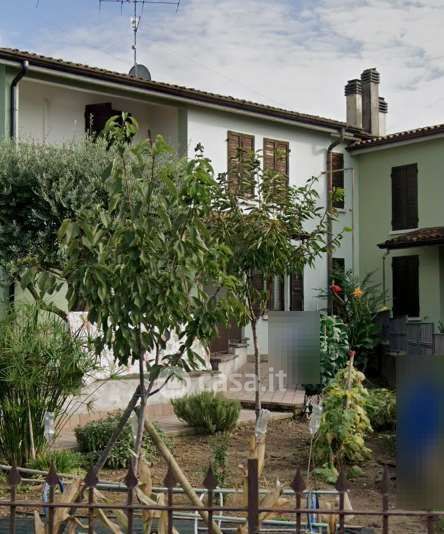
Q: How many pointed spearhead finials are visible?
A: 9